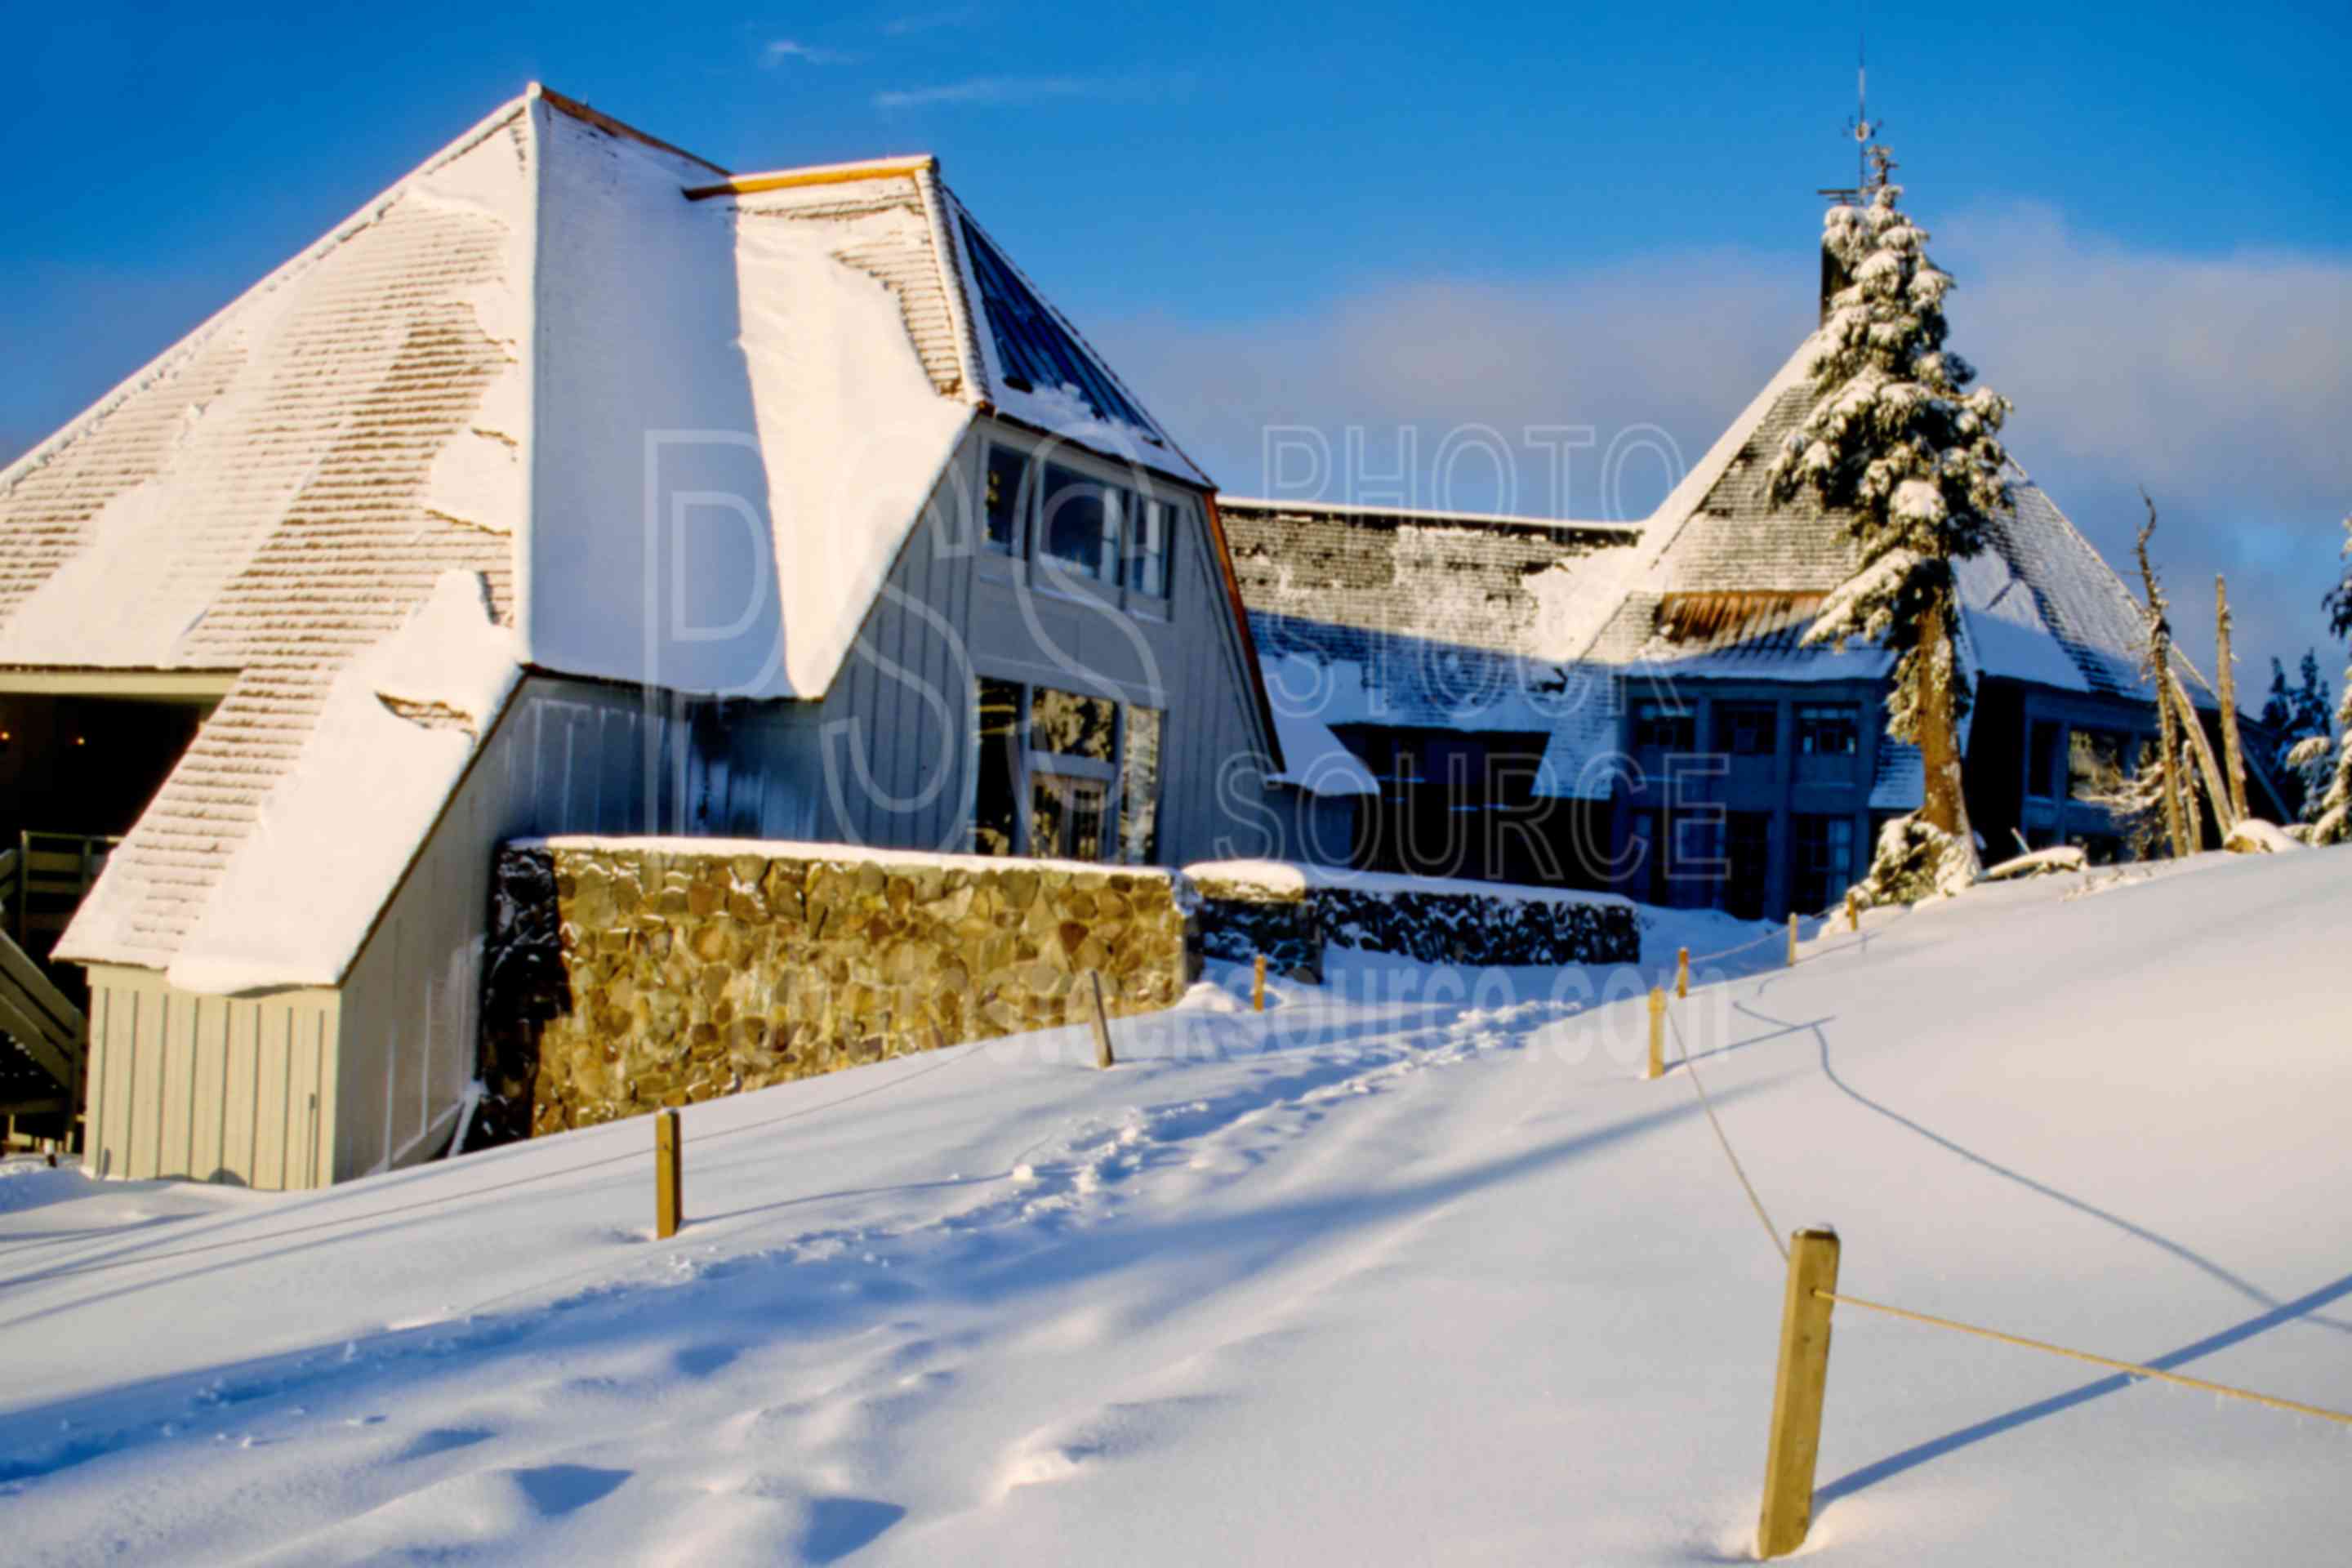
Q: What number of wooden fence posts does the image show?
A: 8